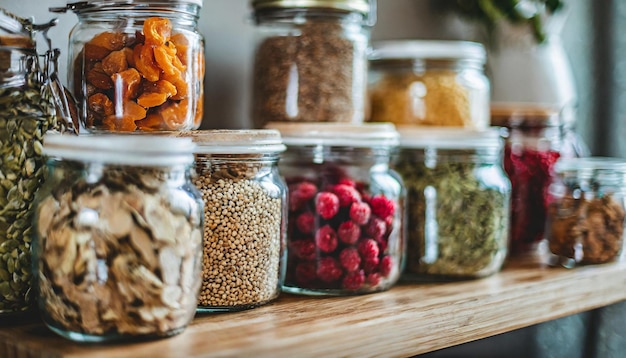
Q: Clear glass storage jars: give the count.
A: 10